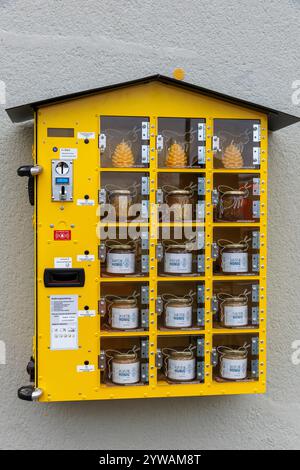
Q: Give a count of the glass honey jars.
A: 12